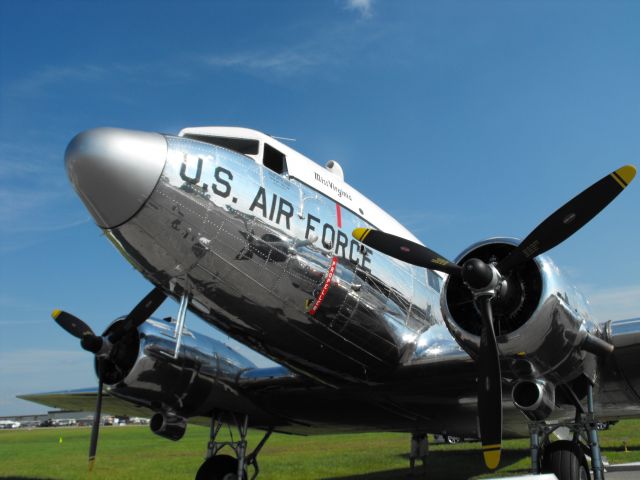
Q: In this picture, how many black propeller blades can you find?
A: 6